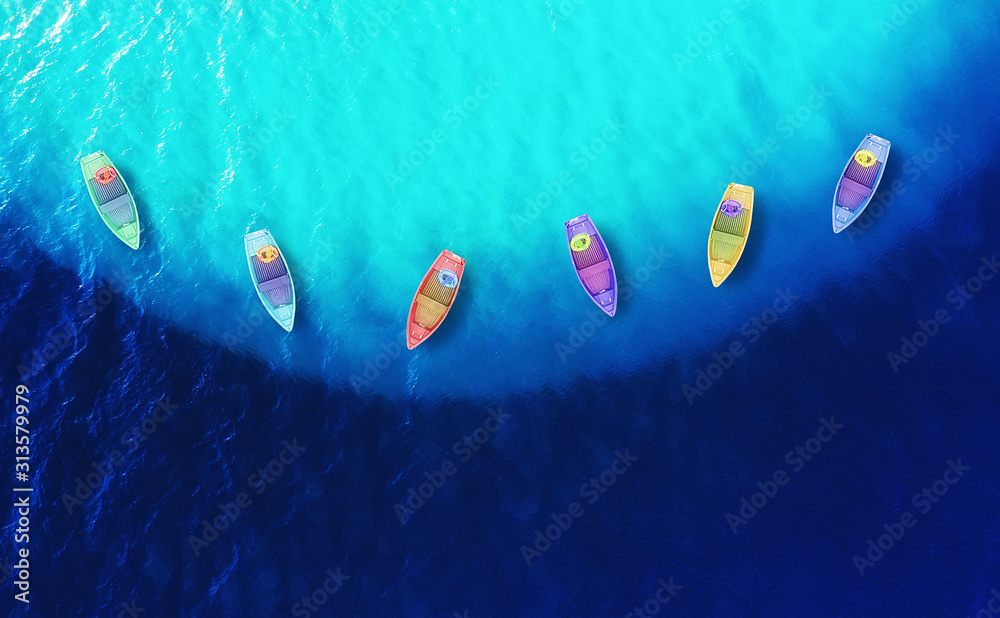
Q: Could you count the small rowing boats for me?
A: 6